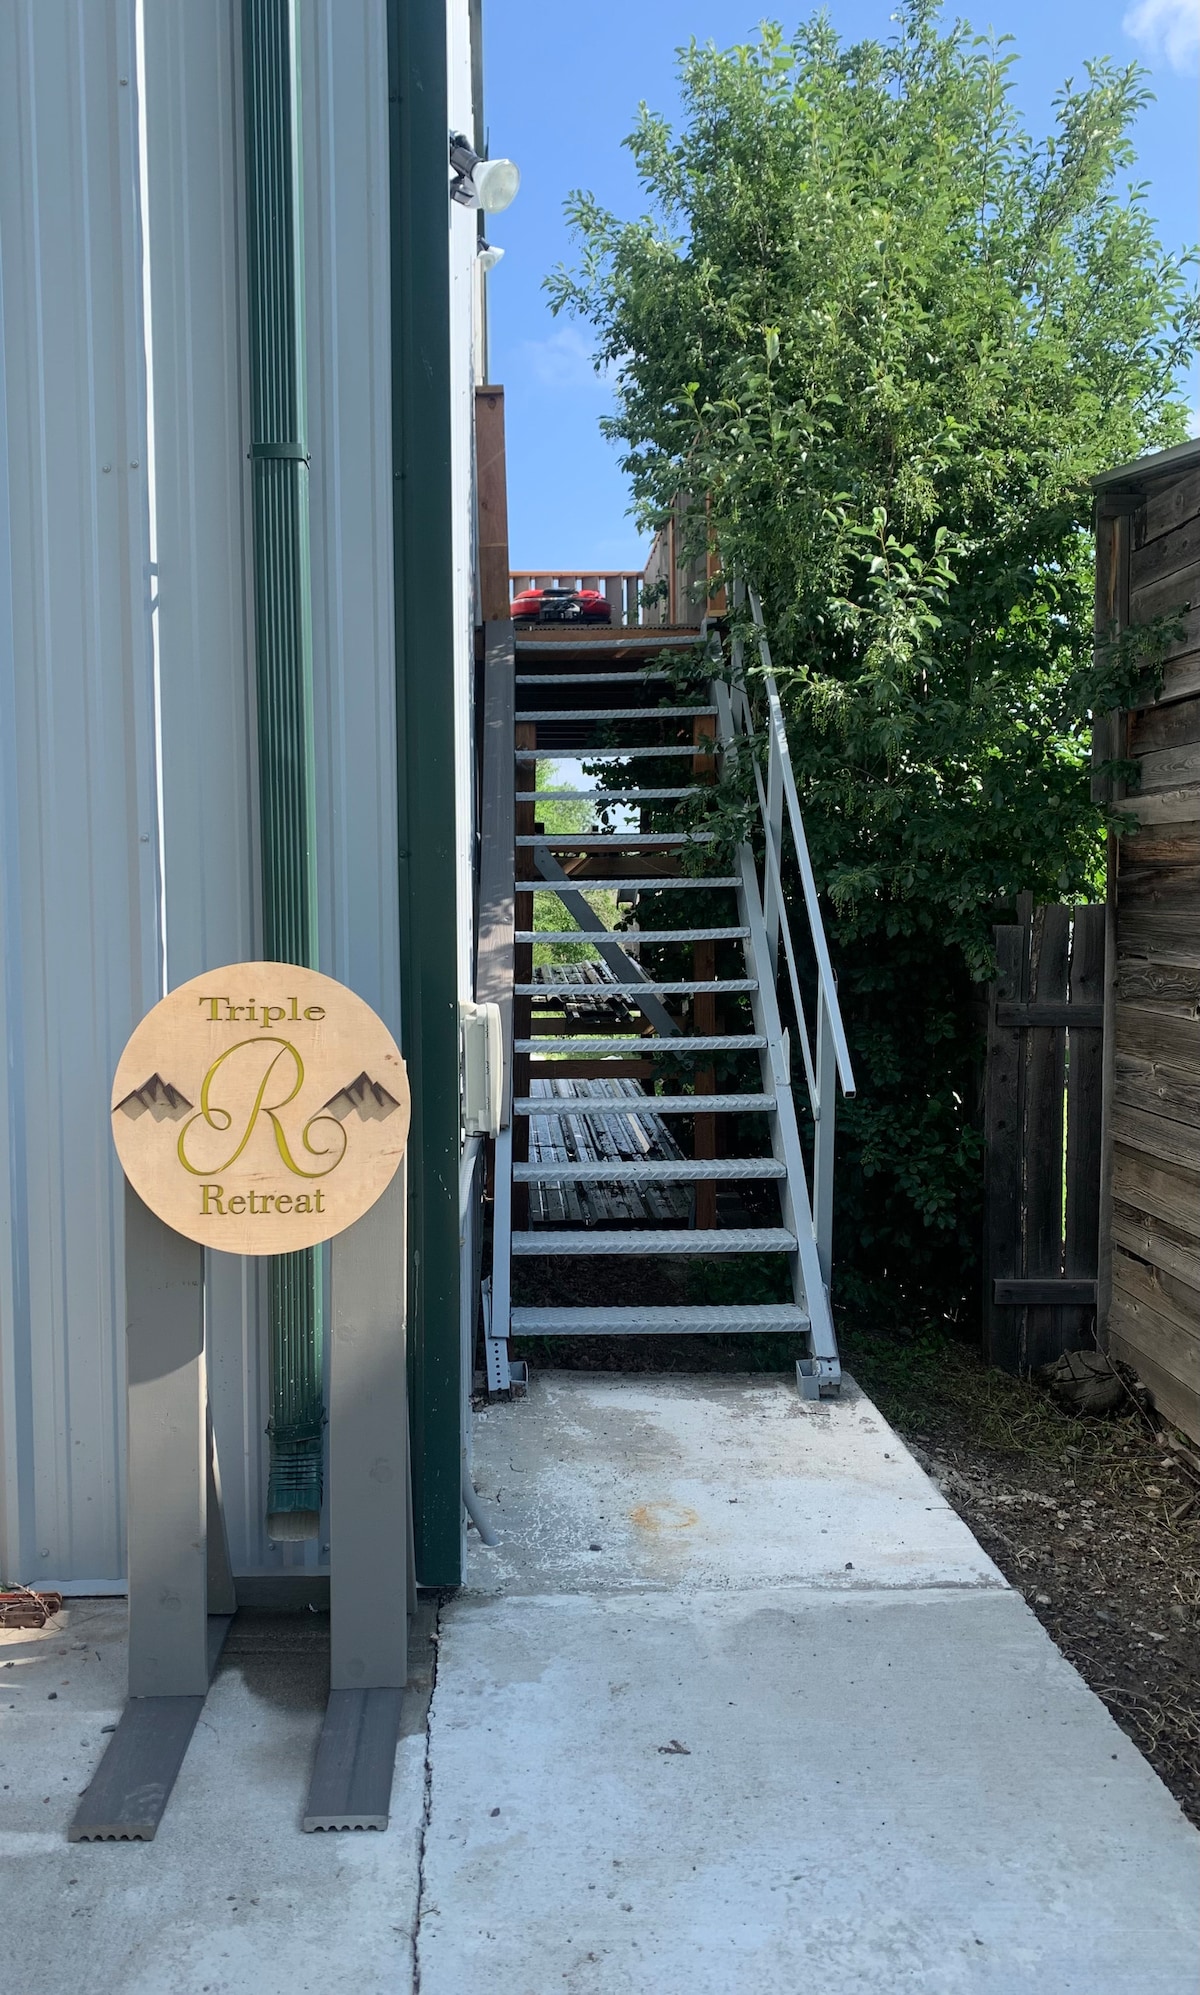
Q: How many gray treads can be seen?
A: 14